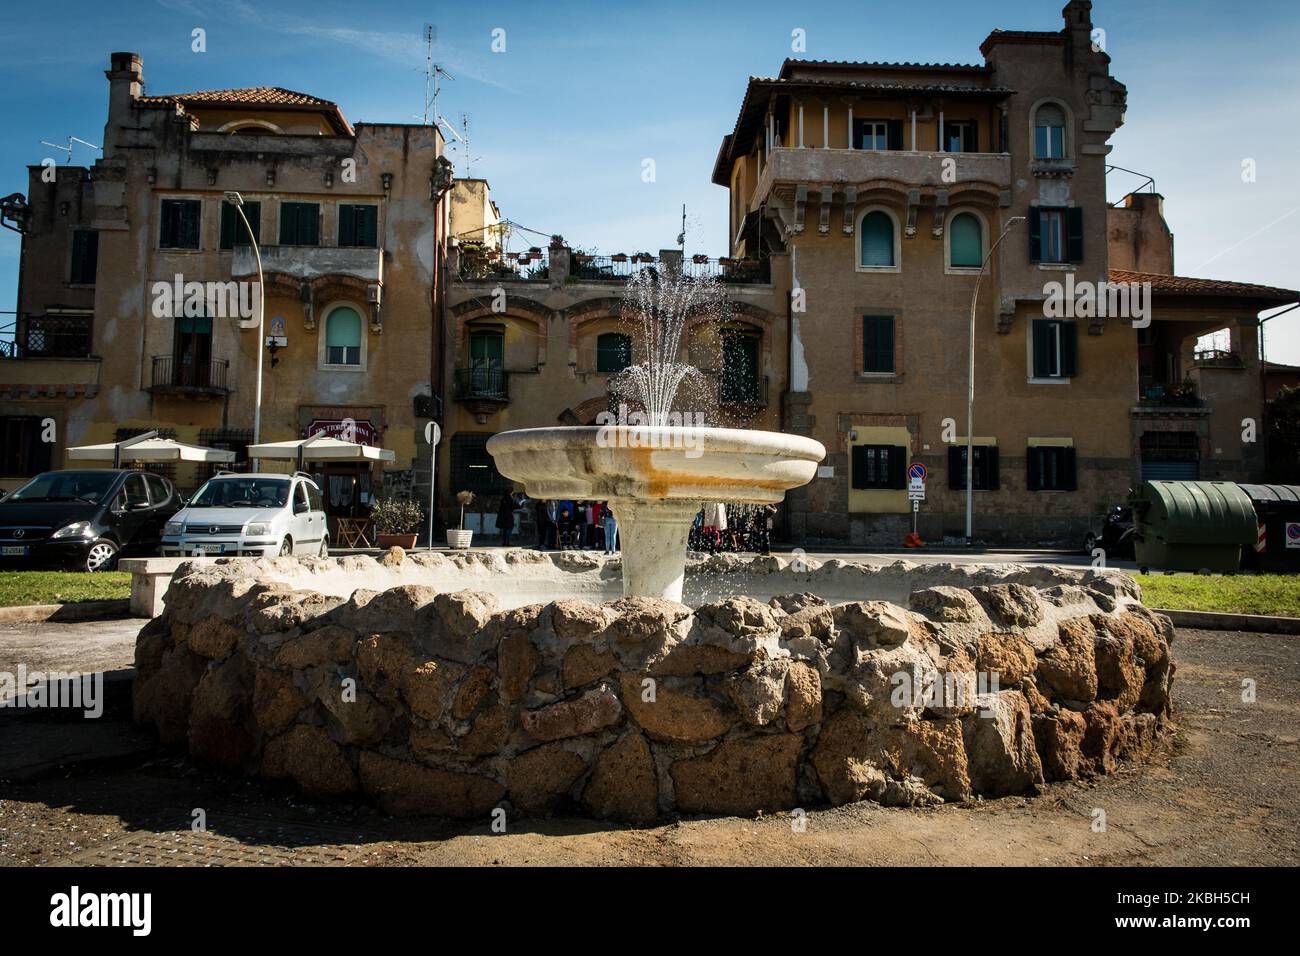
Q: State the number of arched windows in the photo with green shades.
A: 3